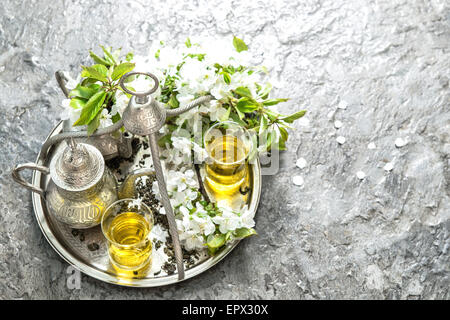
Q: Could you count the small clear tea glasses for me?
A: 2